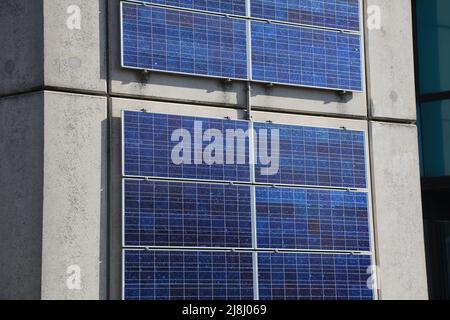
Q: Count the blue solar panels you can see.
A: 10